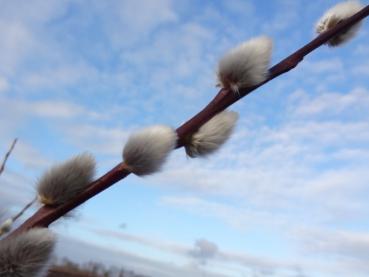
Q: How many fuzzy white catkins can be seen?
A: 6